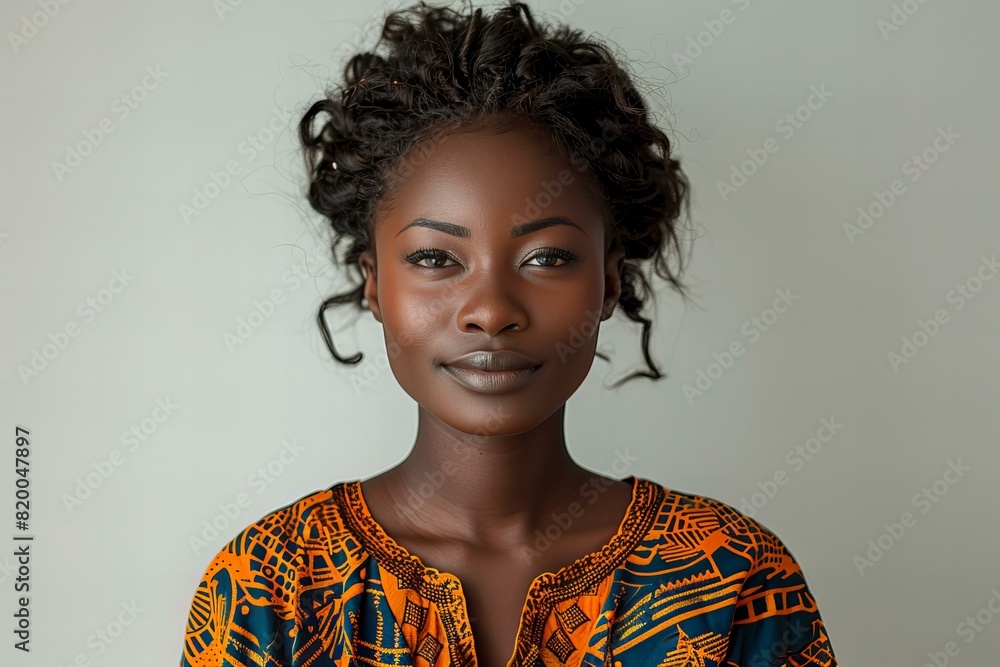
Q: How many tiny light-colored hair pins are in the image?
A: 3